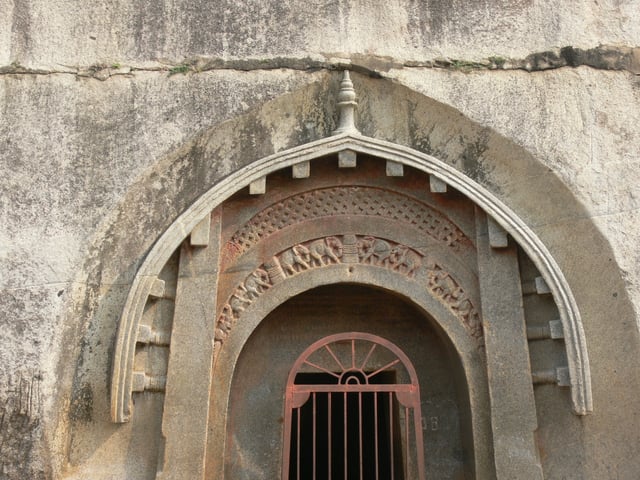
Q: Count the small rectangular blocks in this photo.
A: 13